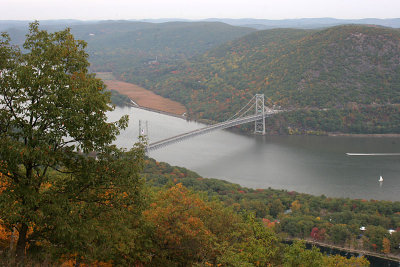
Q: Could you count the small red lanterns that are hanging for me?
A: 0